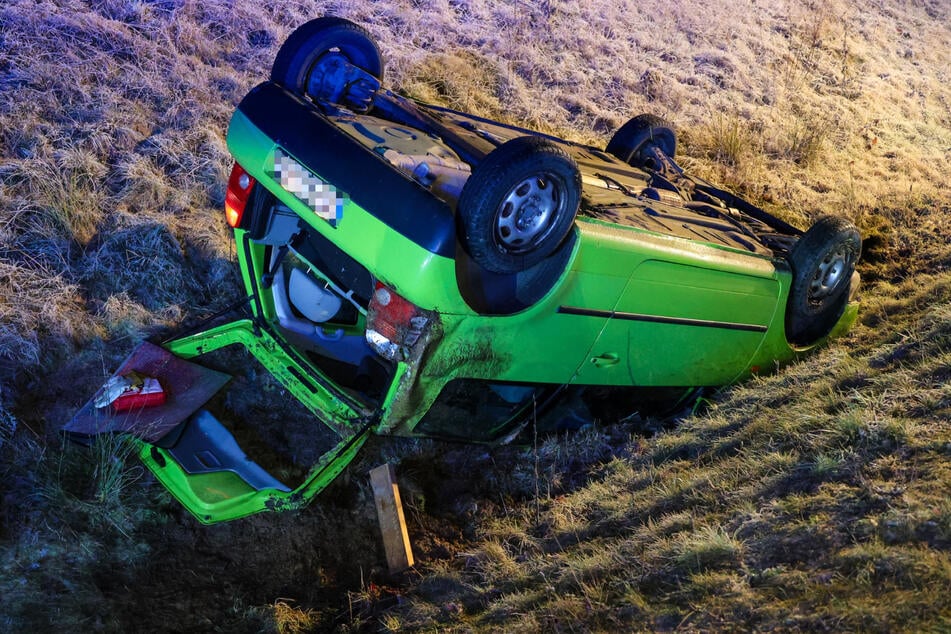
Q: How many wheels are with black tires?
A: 4